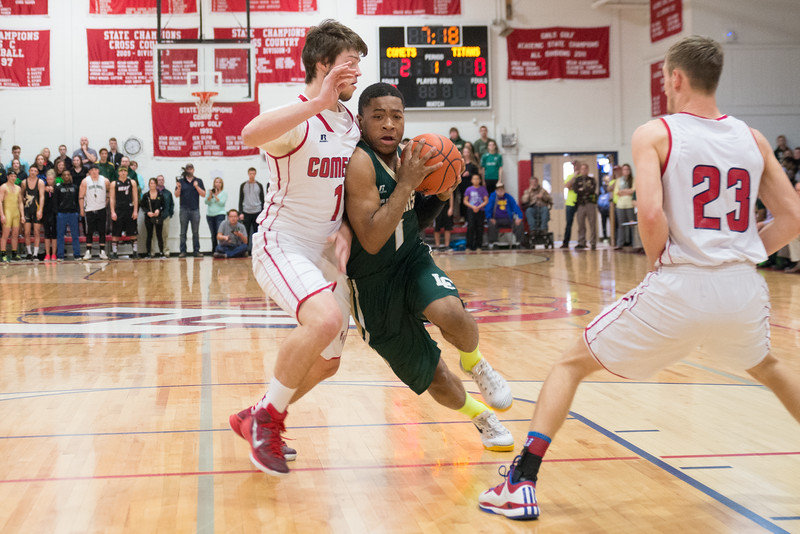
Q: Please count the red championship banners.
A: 11